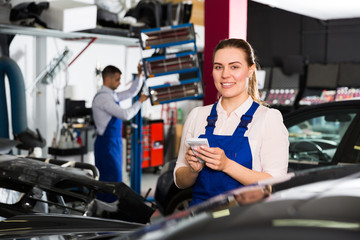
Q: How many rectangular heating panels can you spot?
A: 3